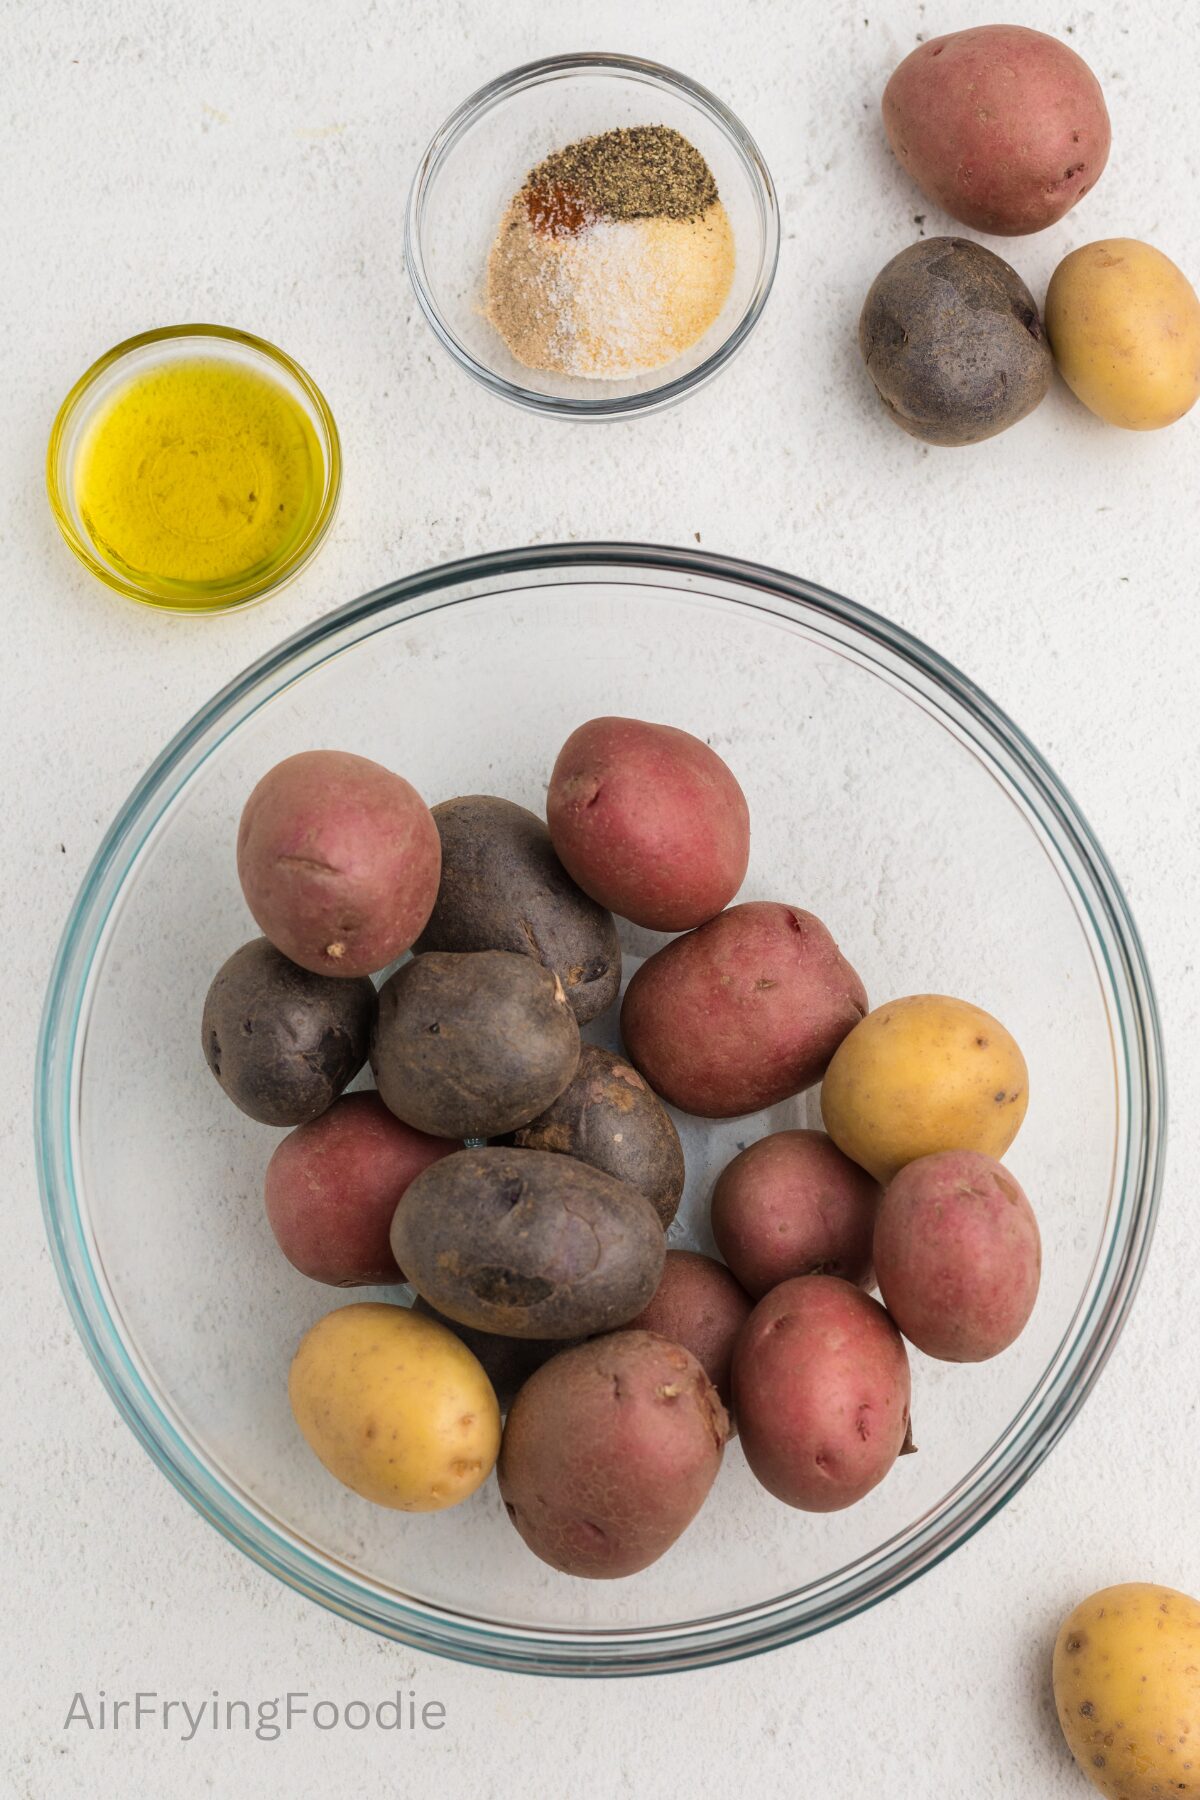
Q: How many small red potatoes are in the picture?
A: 10